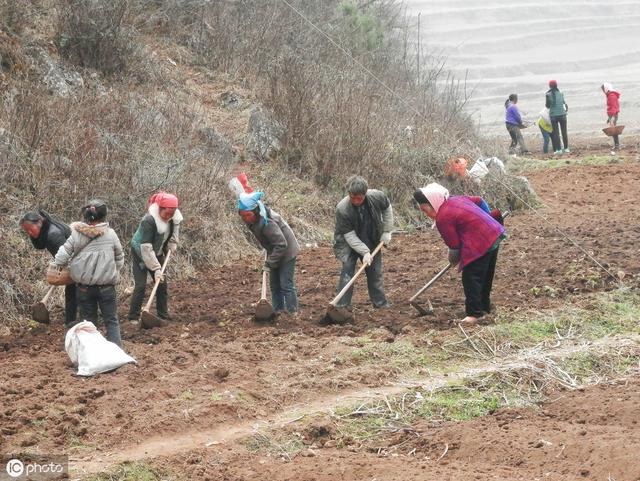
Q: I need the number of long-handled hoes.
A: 5